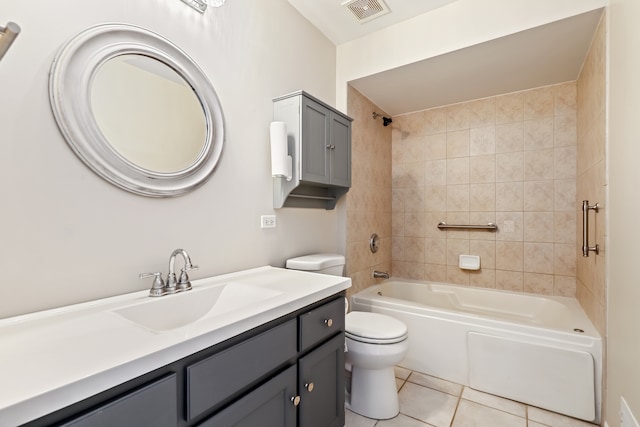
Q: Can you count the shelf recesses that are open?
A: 1